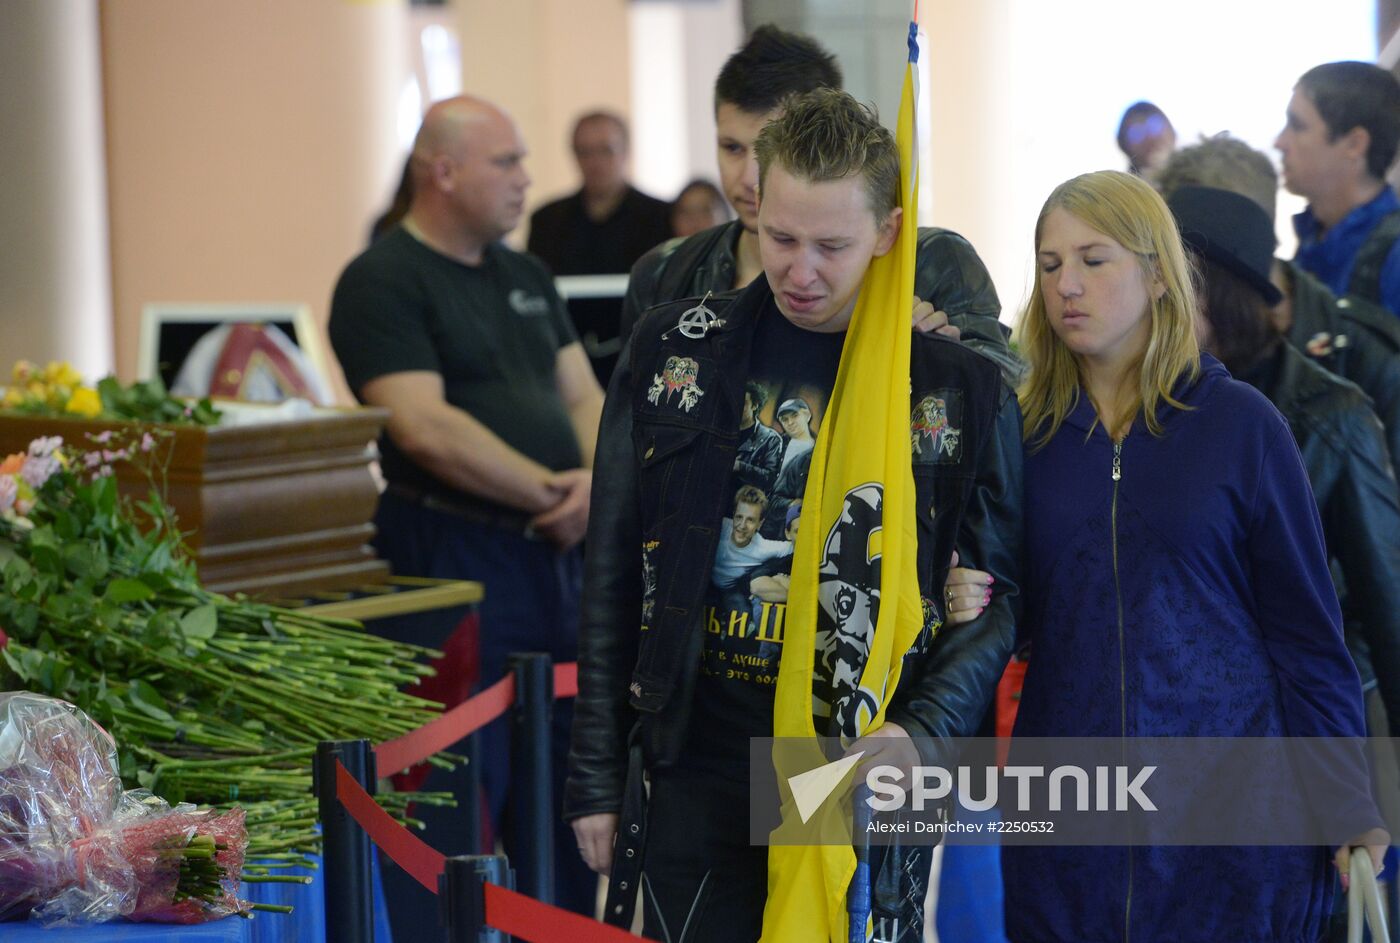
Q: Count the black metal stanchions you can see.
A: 3